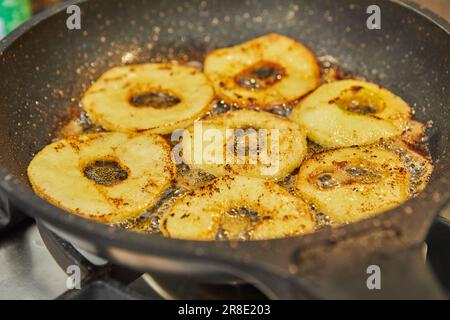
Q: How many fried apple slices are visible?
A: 7